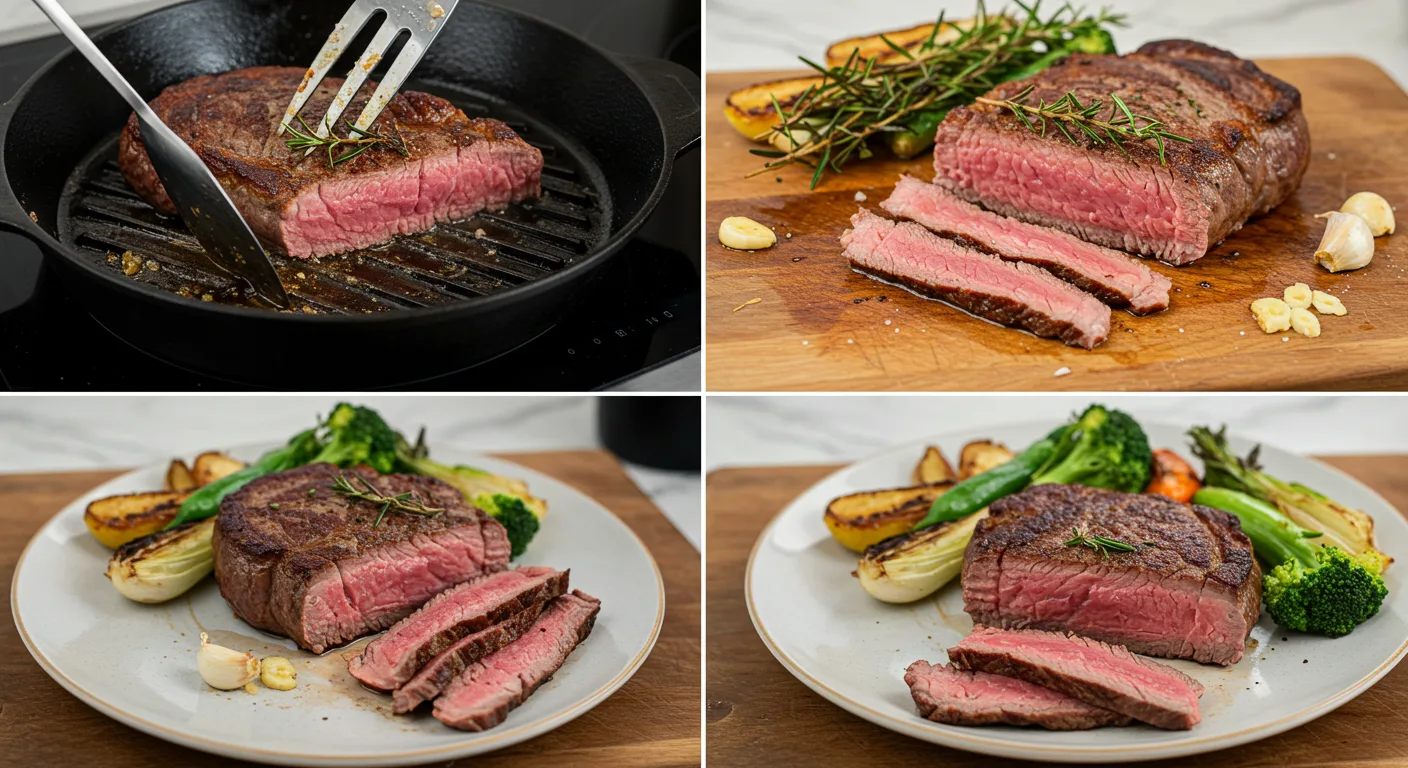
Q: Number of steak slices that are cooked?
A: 7